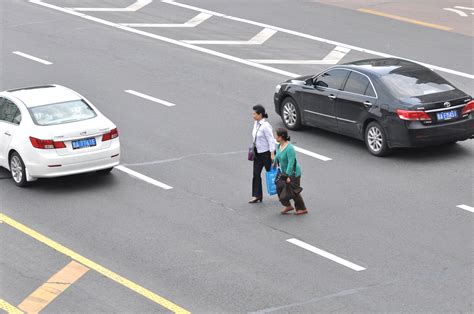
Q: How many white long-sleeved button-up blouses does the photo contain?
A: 1